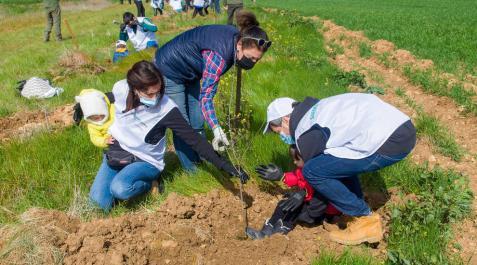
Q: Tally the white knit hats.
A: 1